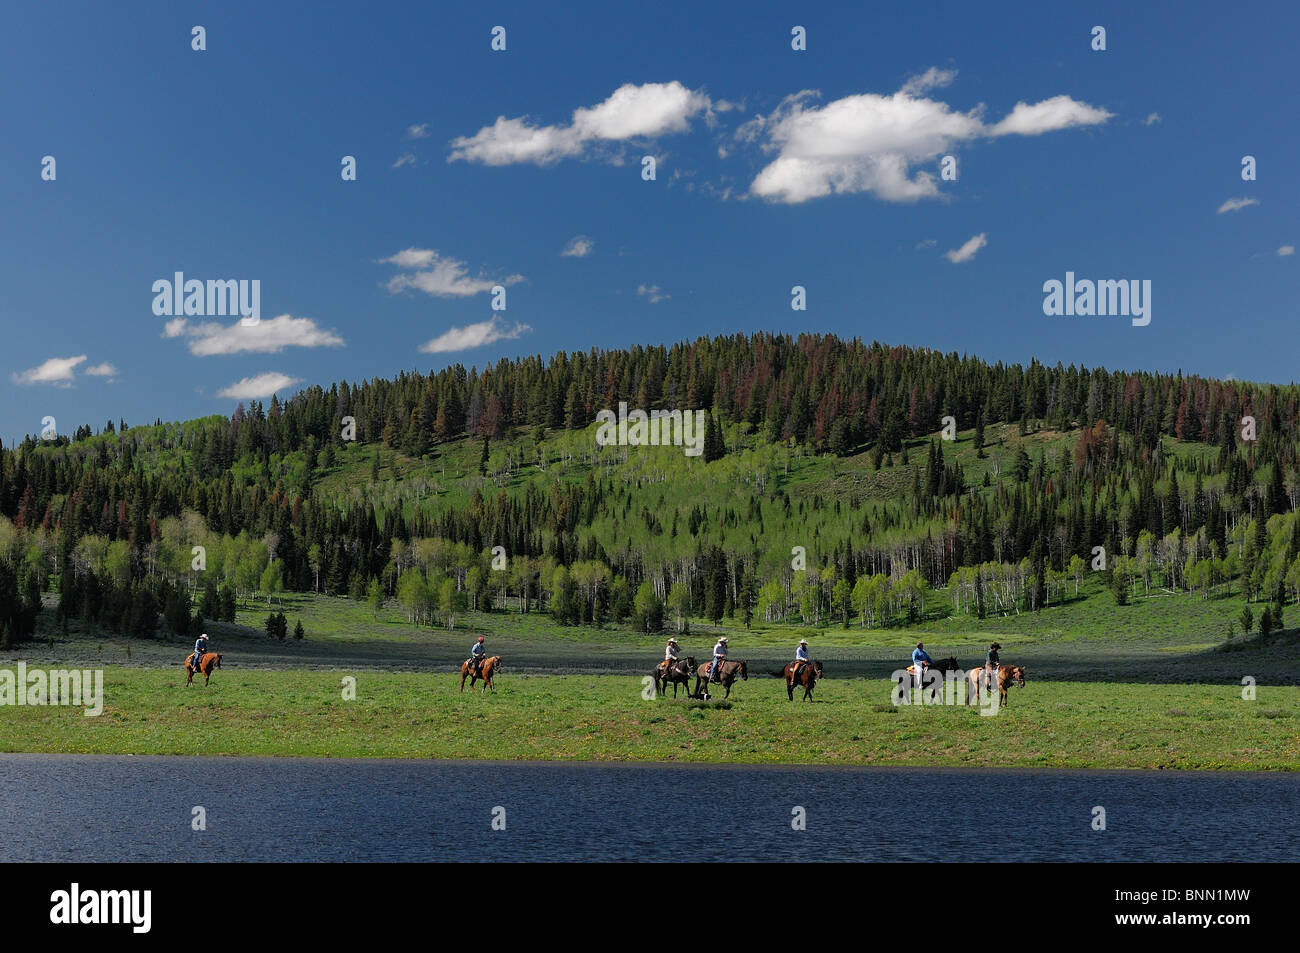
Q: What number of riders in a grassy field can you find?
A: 7